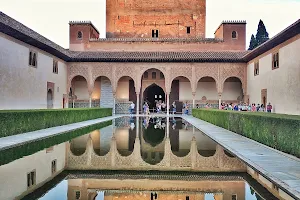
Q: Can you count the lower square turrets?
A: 2